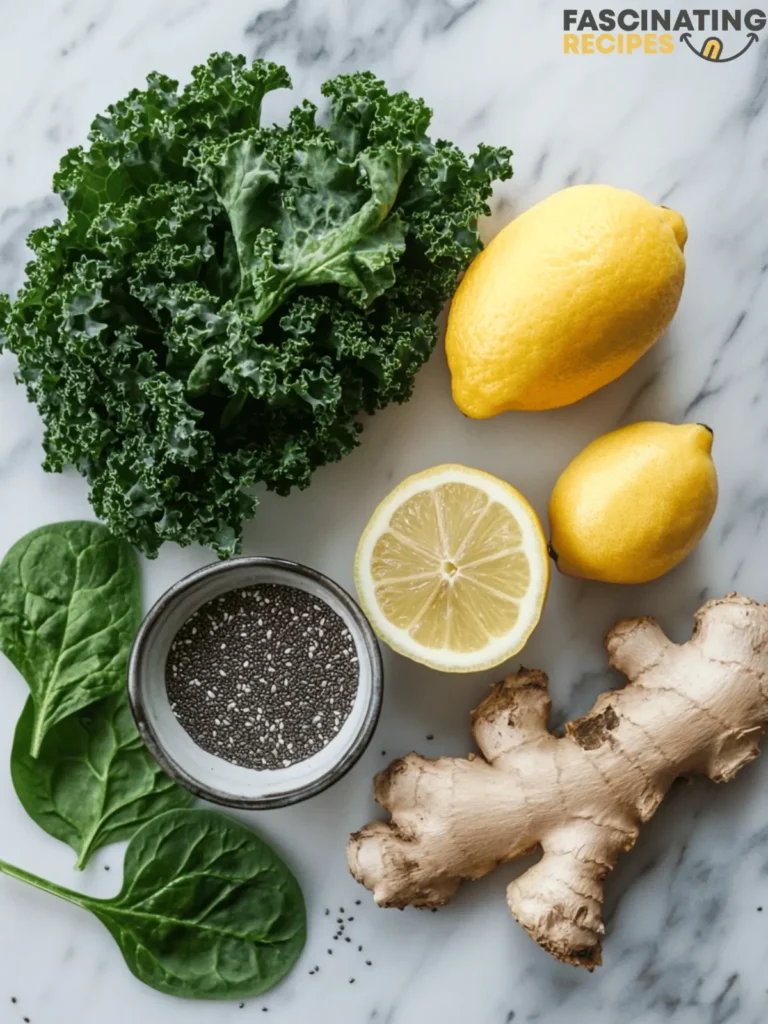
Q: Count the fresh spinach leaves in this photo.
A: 3